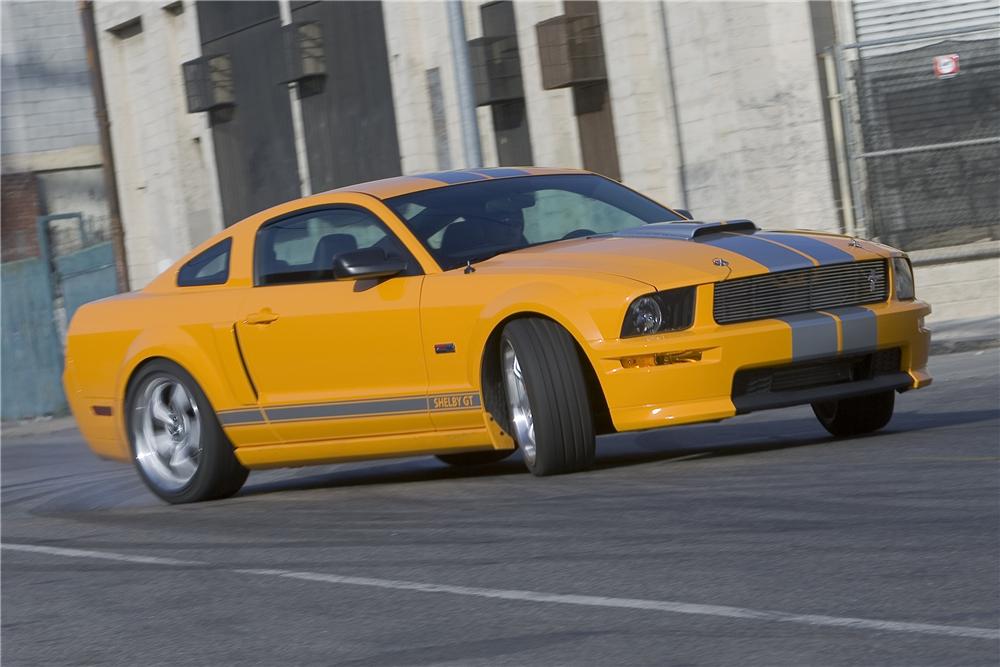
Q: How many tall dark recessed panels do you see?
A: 4